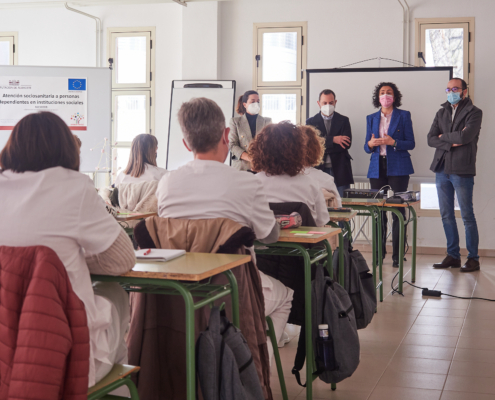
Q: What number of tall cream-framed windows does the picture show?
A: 4